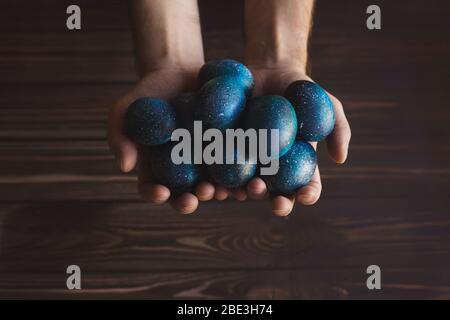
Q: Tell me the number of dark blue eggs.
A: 9